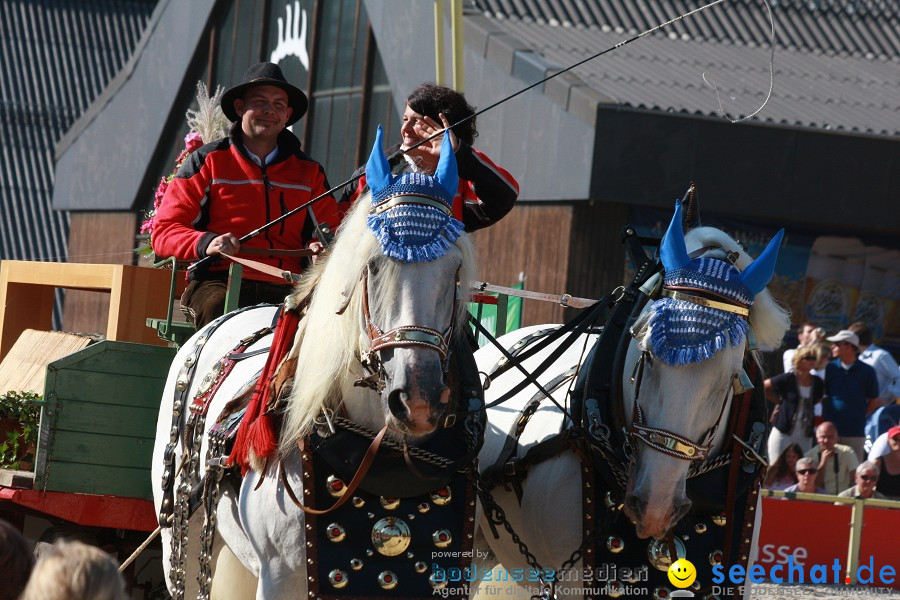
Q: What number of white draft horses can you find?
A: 2